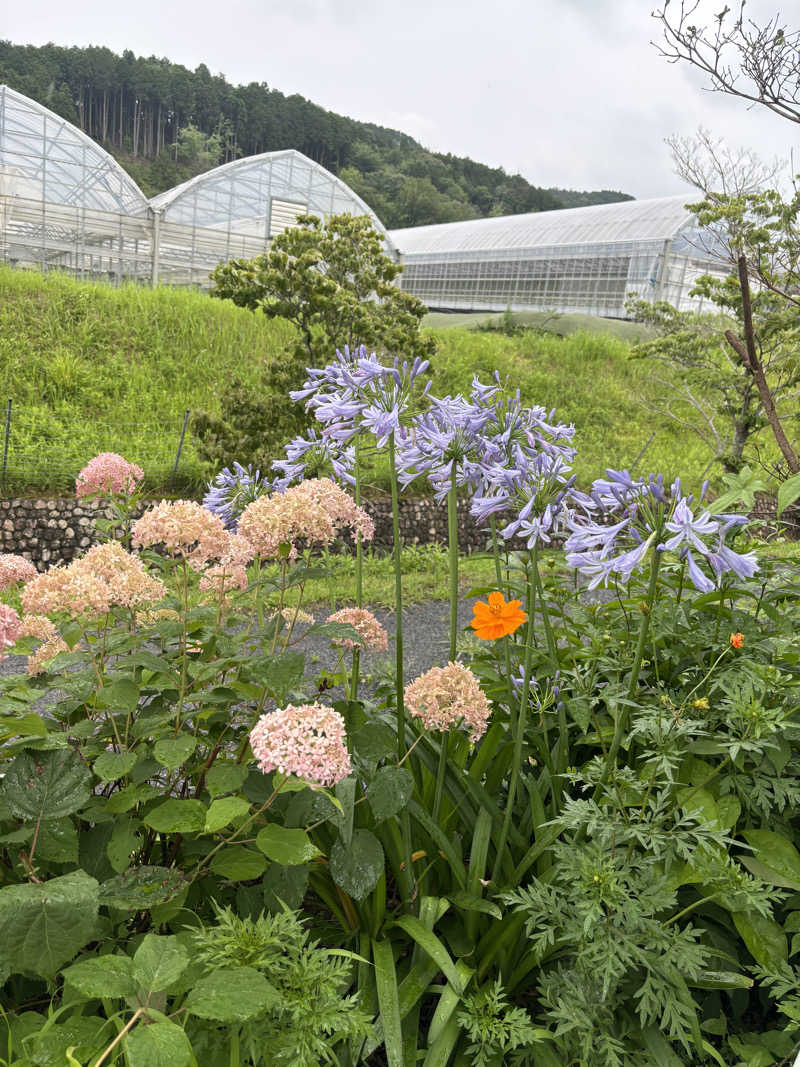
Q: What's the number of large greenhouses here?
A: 3